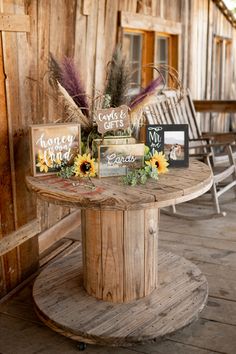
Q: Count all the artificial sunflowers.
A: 2